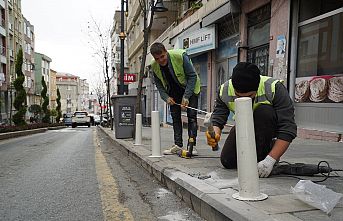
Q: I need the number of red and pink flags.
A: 0